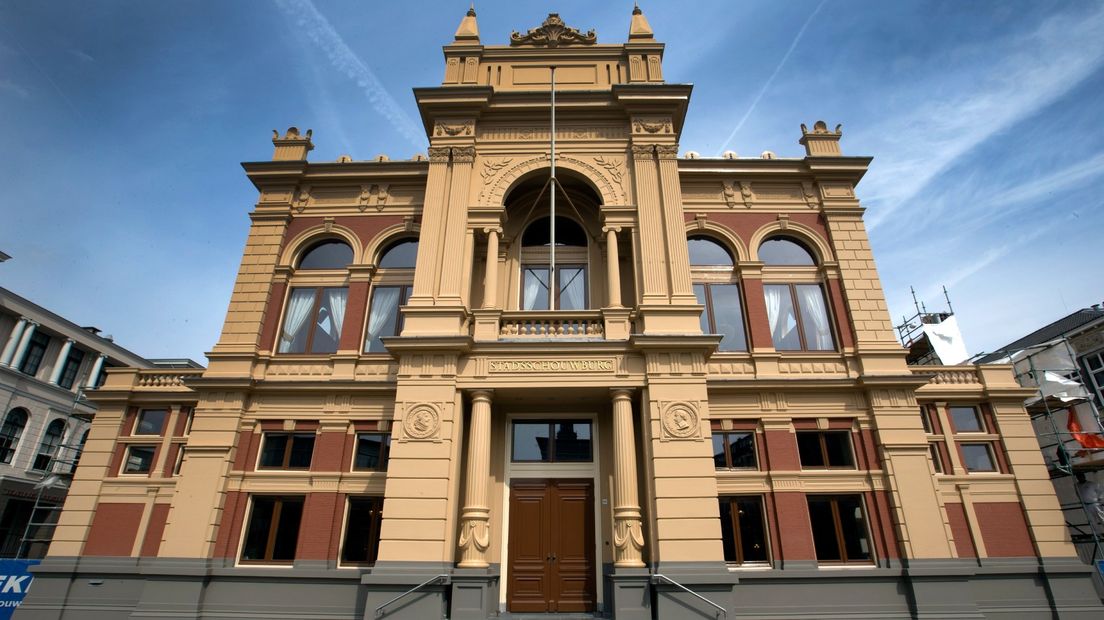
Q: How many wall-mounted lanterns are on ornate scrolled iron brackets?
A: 0